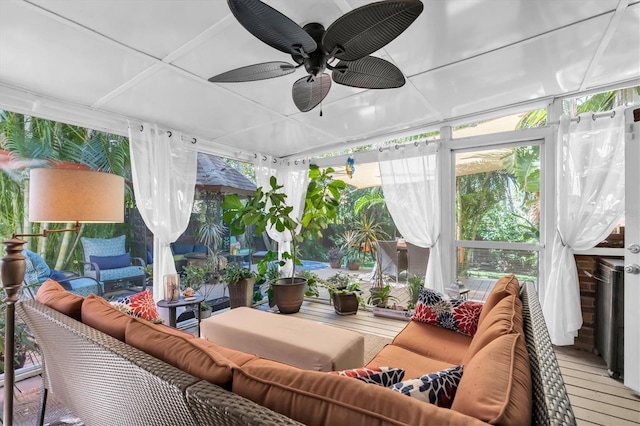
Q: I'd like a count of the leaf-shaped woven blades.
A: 5